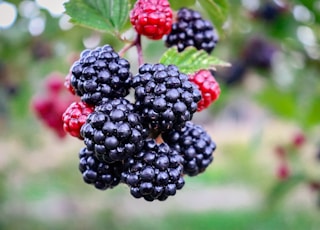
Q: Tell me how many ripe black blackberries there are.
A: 7